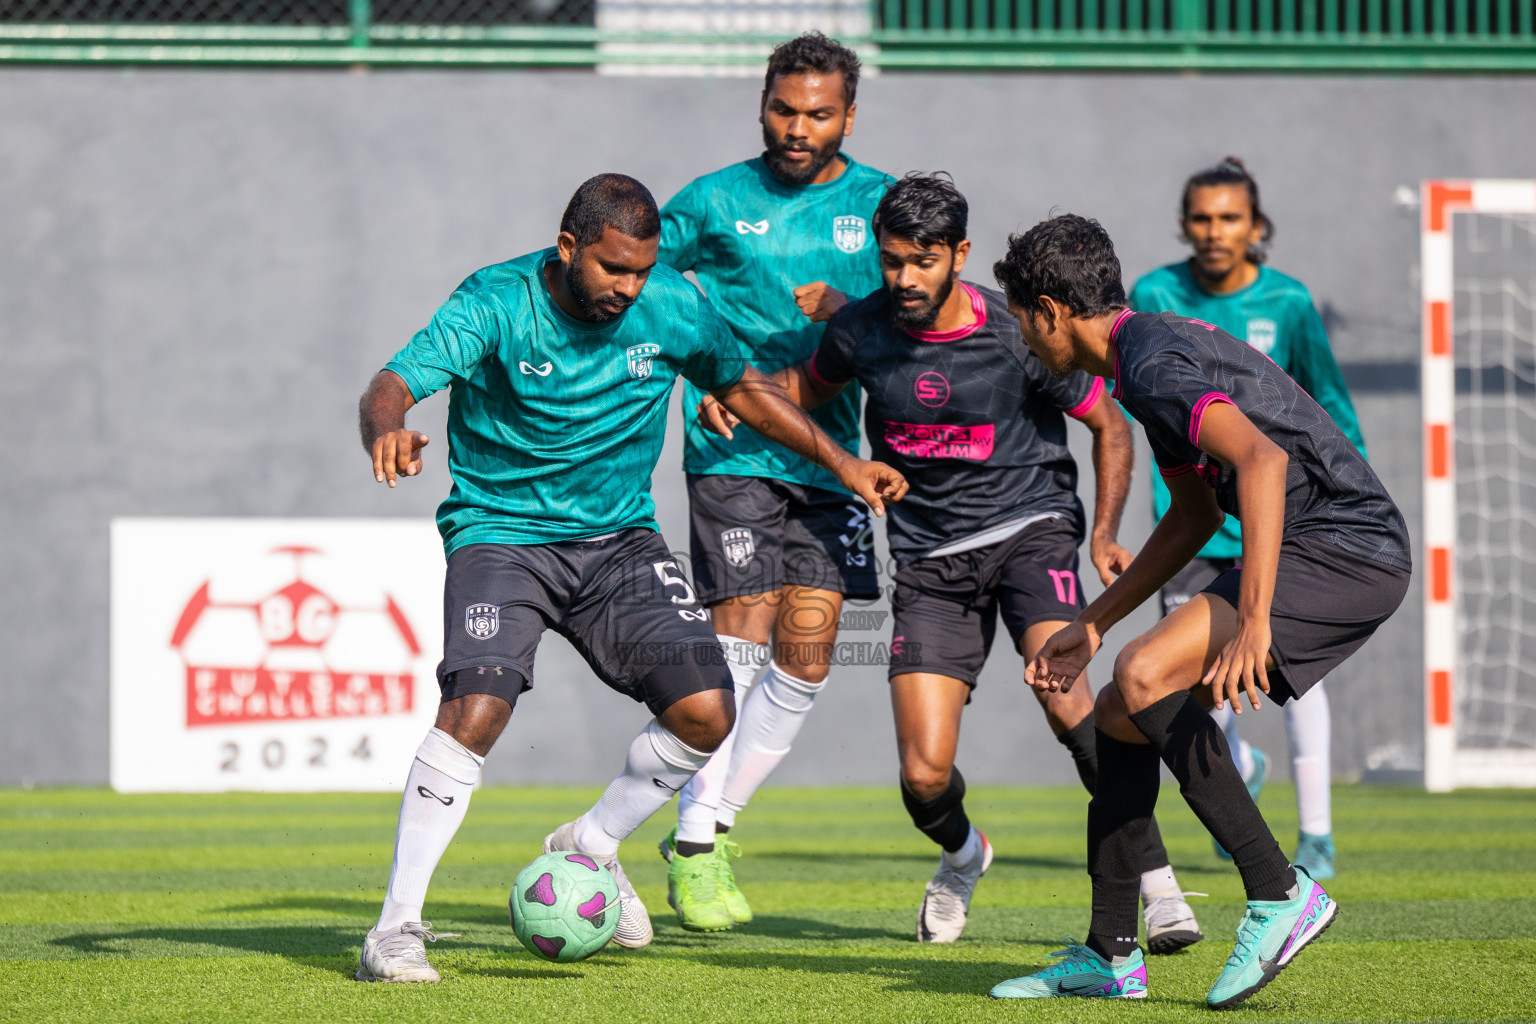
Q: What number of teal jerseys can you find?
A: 3